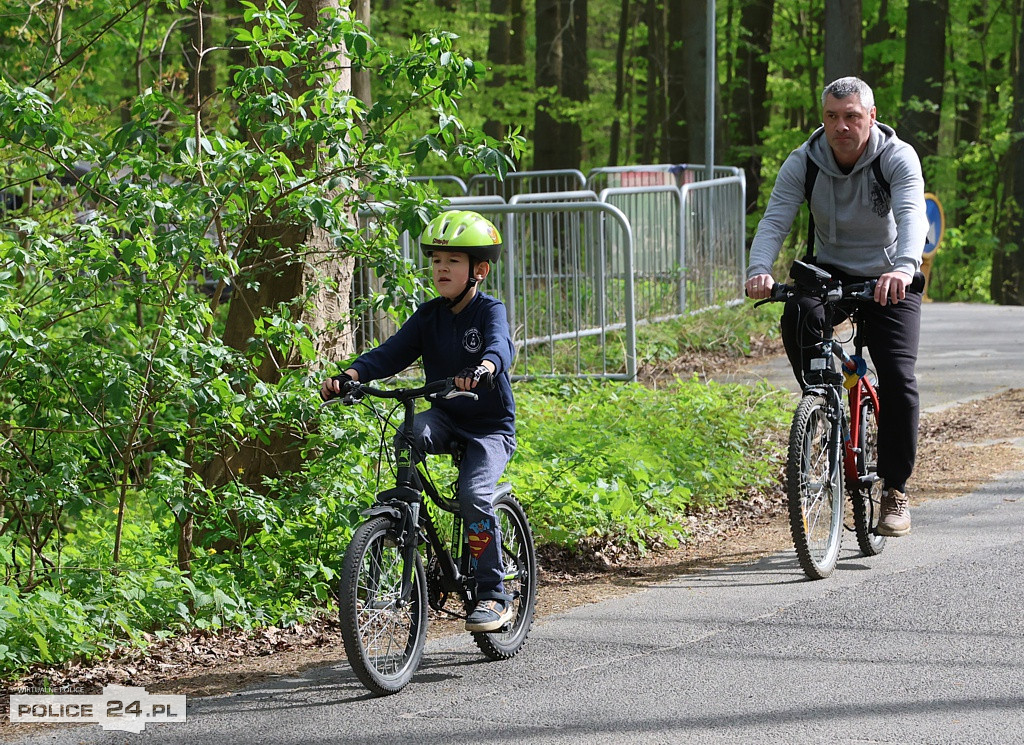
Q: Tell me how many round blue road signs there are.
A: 1